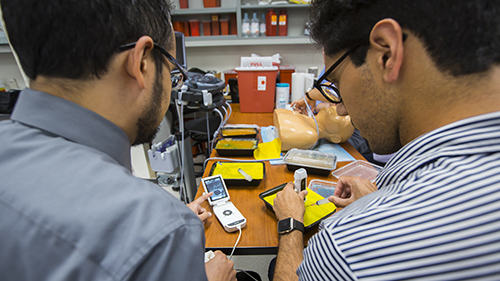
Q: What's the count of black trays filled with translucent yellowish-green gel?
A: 2